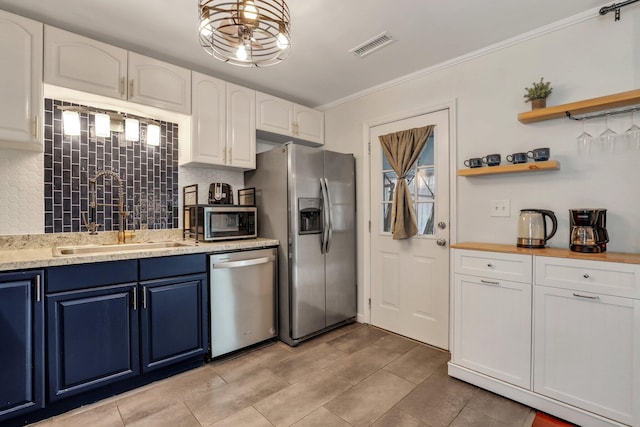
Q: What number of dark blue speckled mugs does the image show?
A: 4